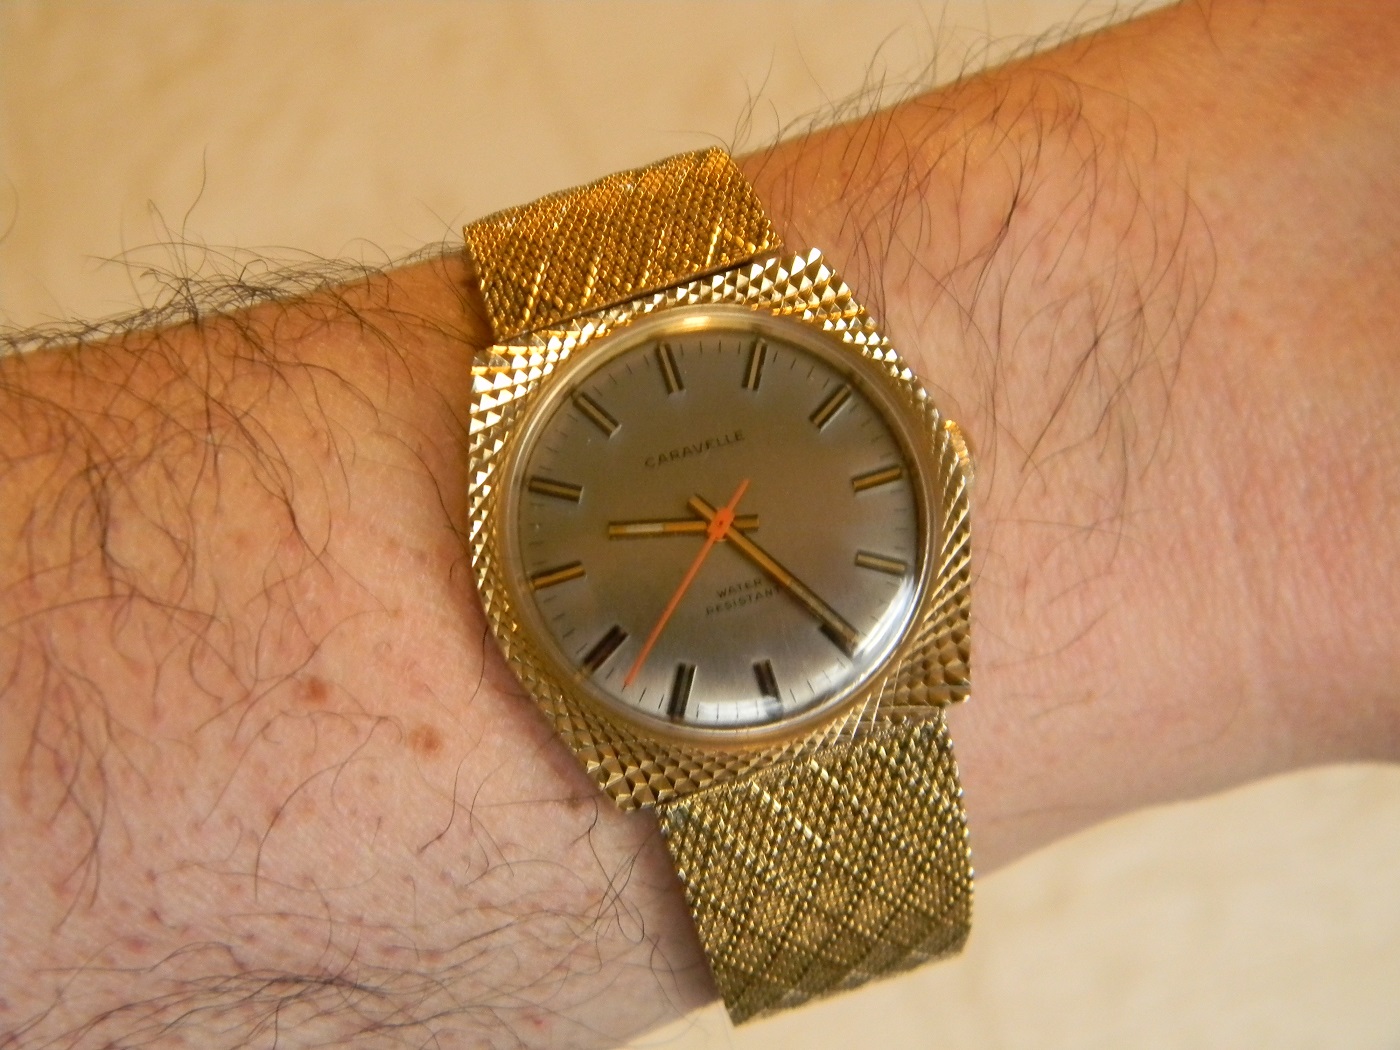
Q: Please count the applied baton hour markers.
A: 12